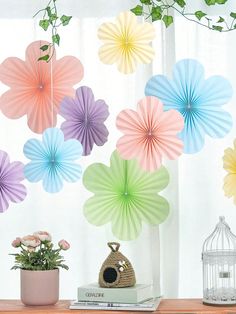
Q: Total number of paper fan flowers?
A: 9